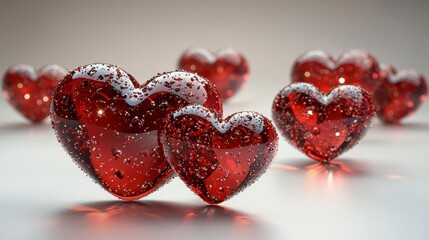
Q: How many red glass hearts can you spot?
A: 7